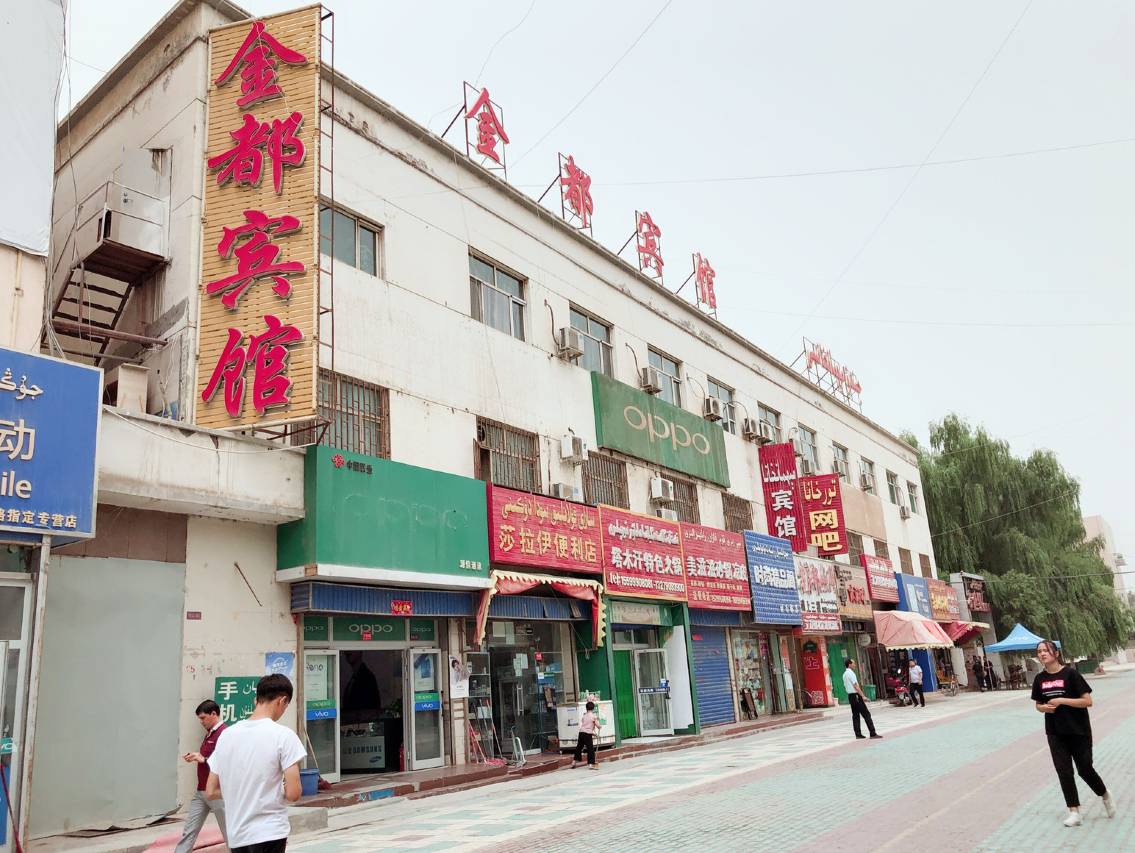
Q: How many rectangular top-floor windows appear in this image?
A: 11